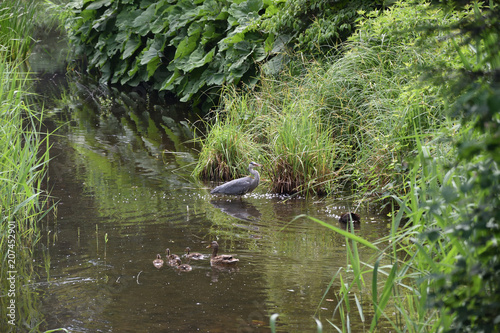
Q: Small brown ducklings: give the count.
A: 5